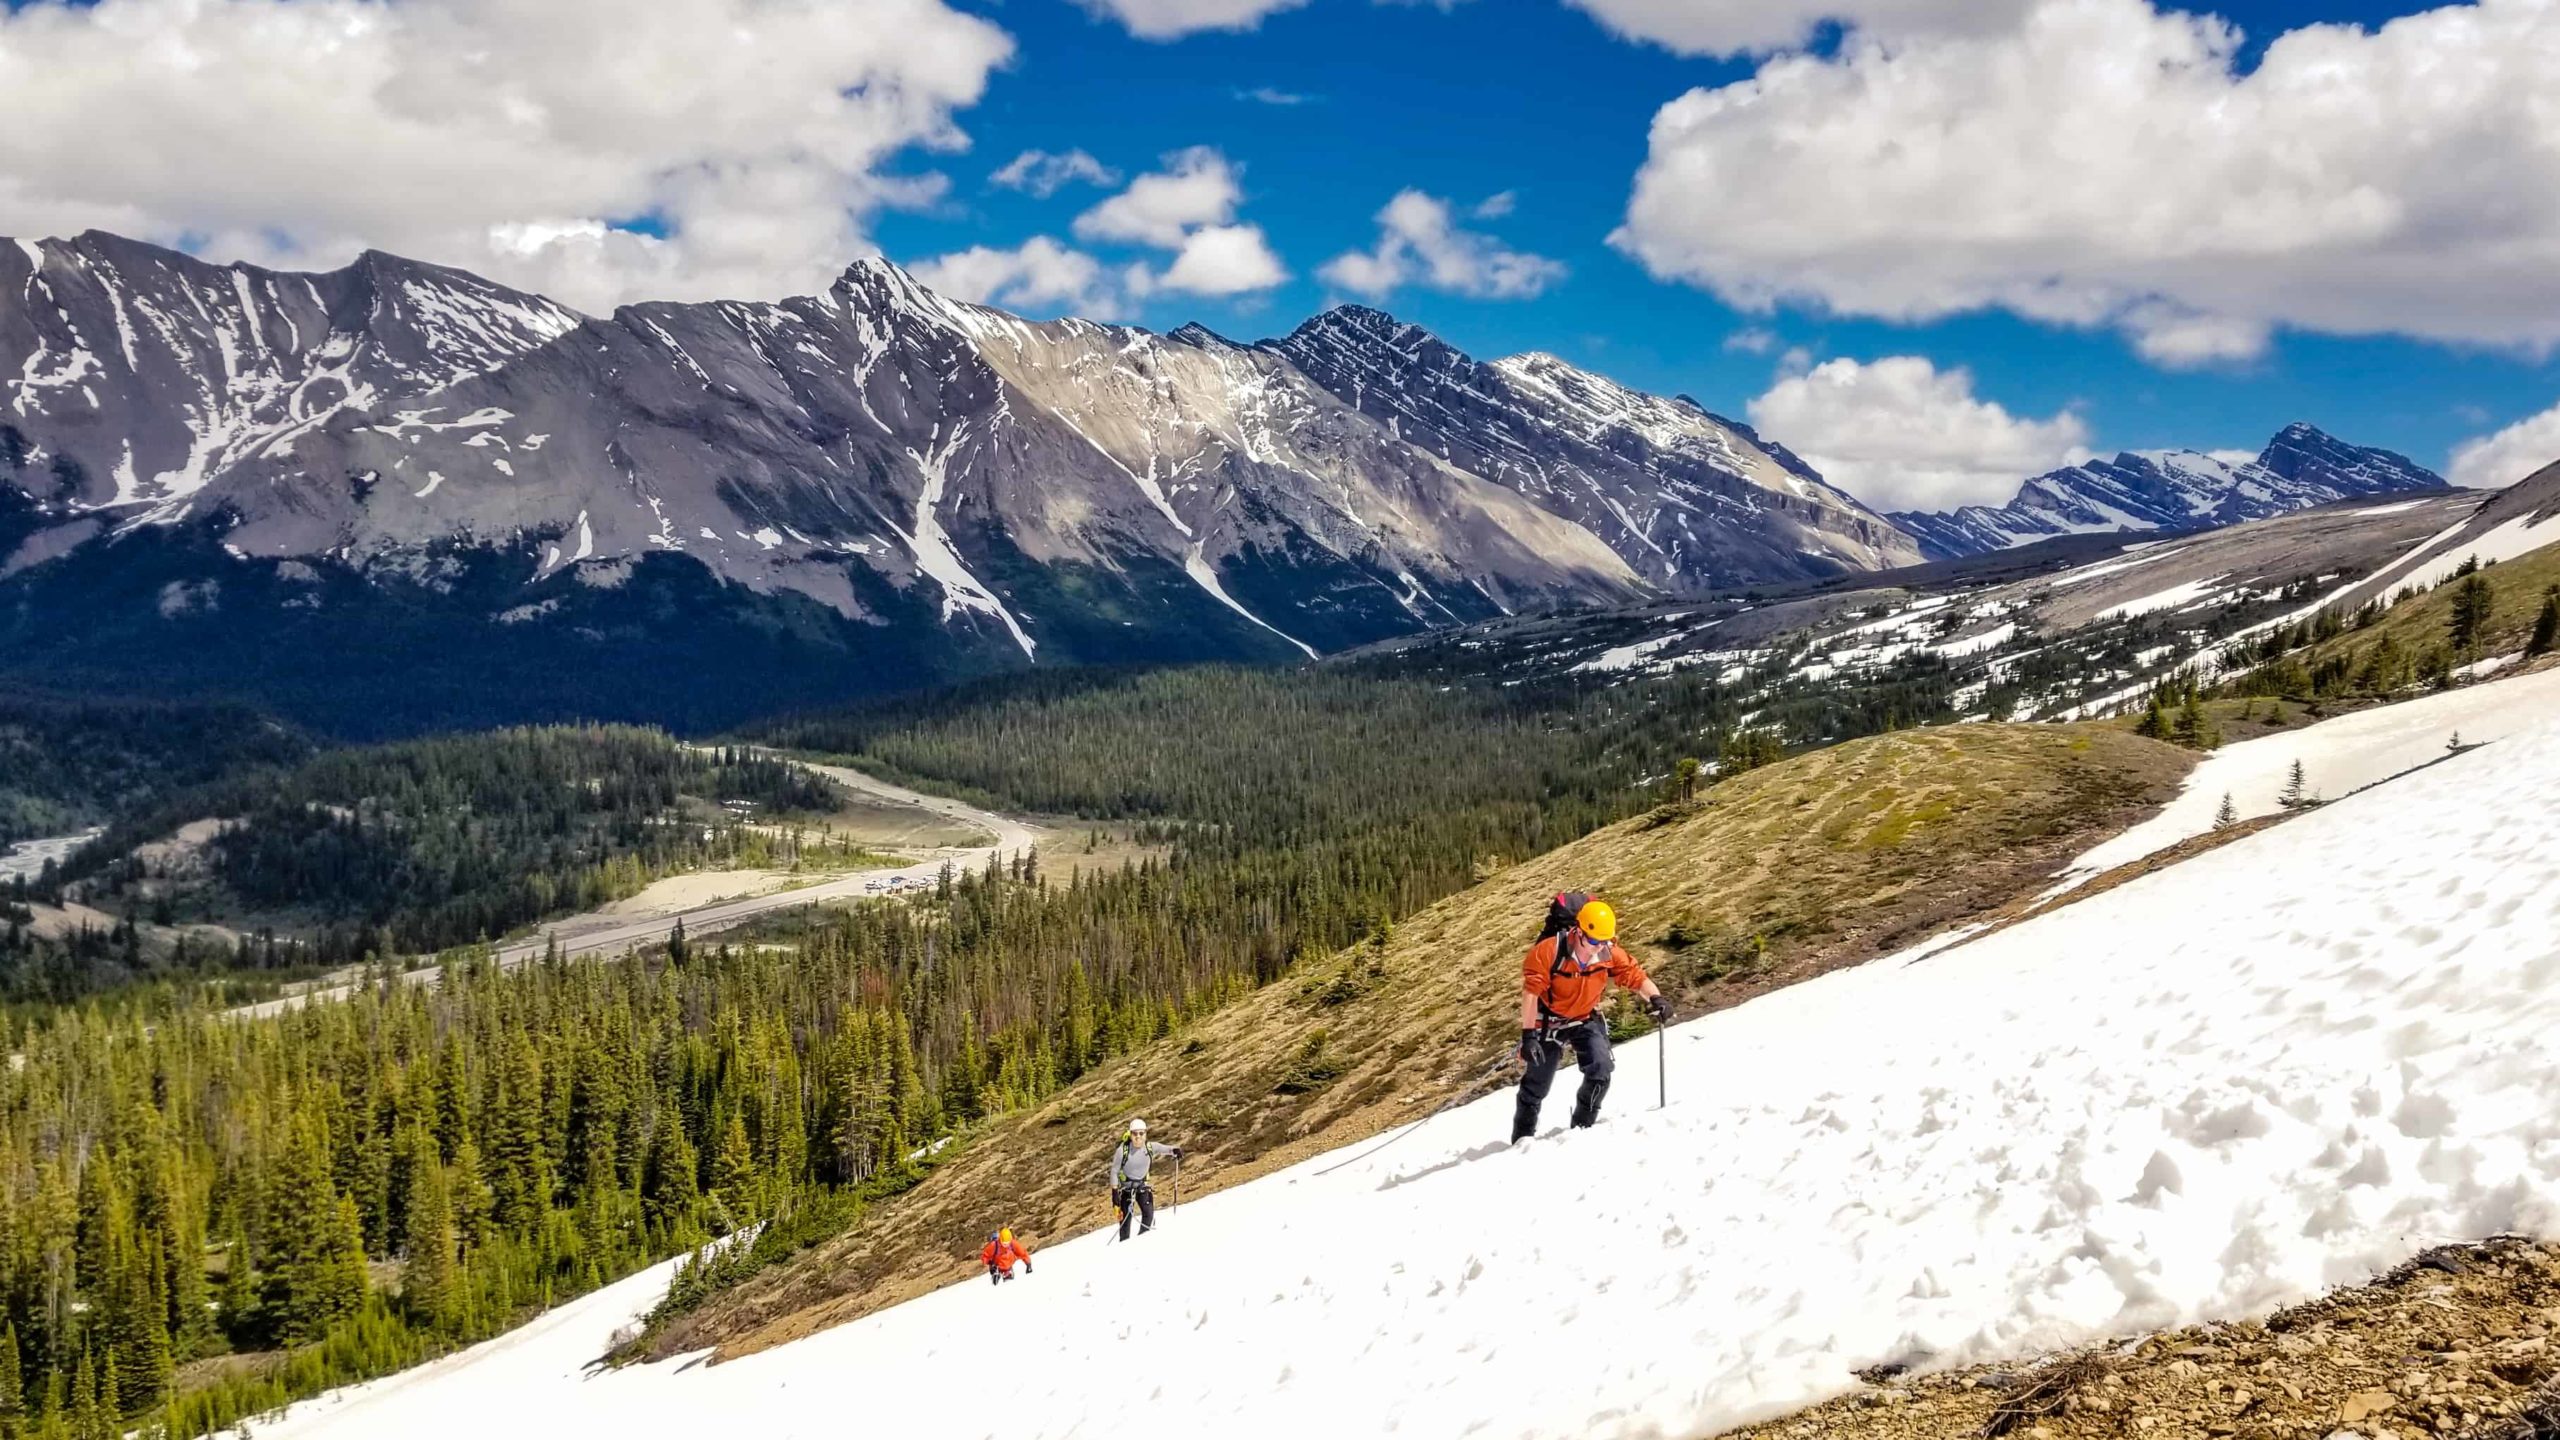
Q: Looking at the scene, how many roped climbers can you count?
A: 3